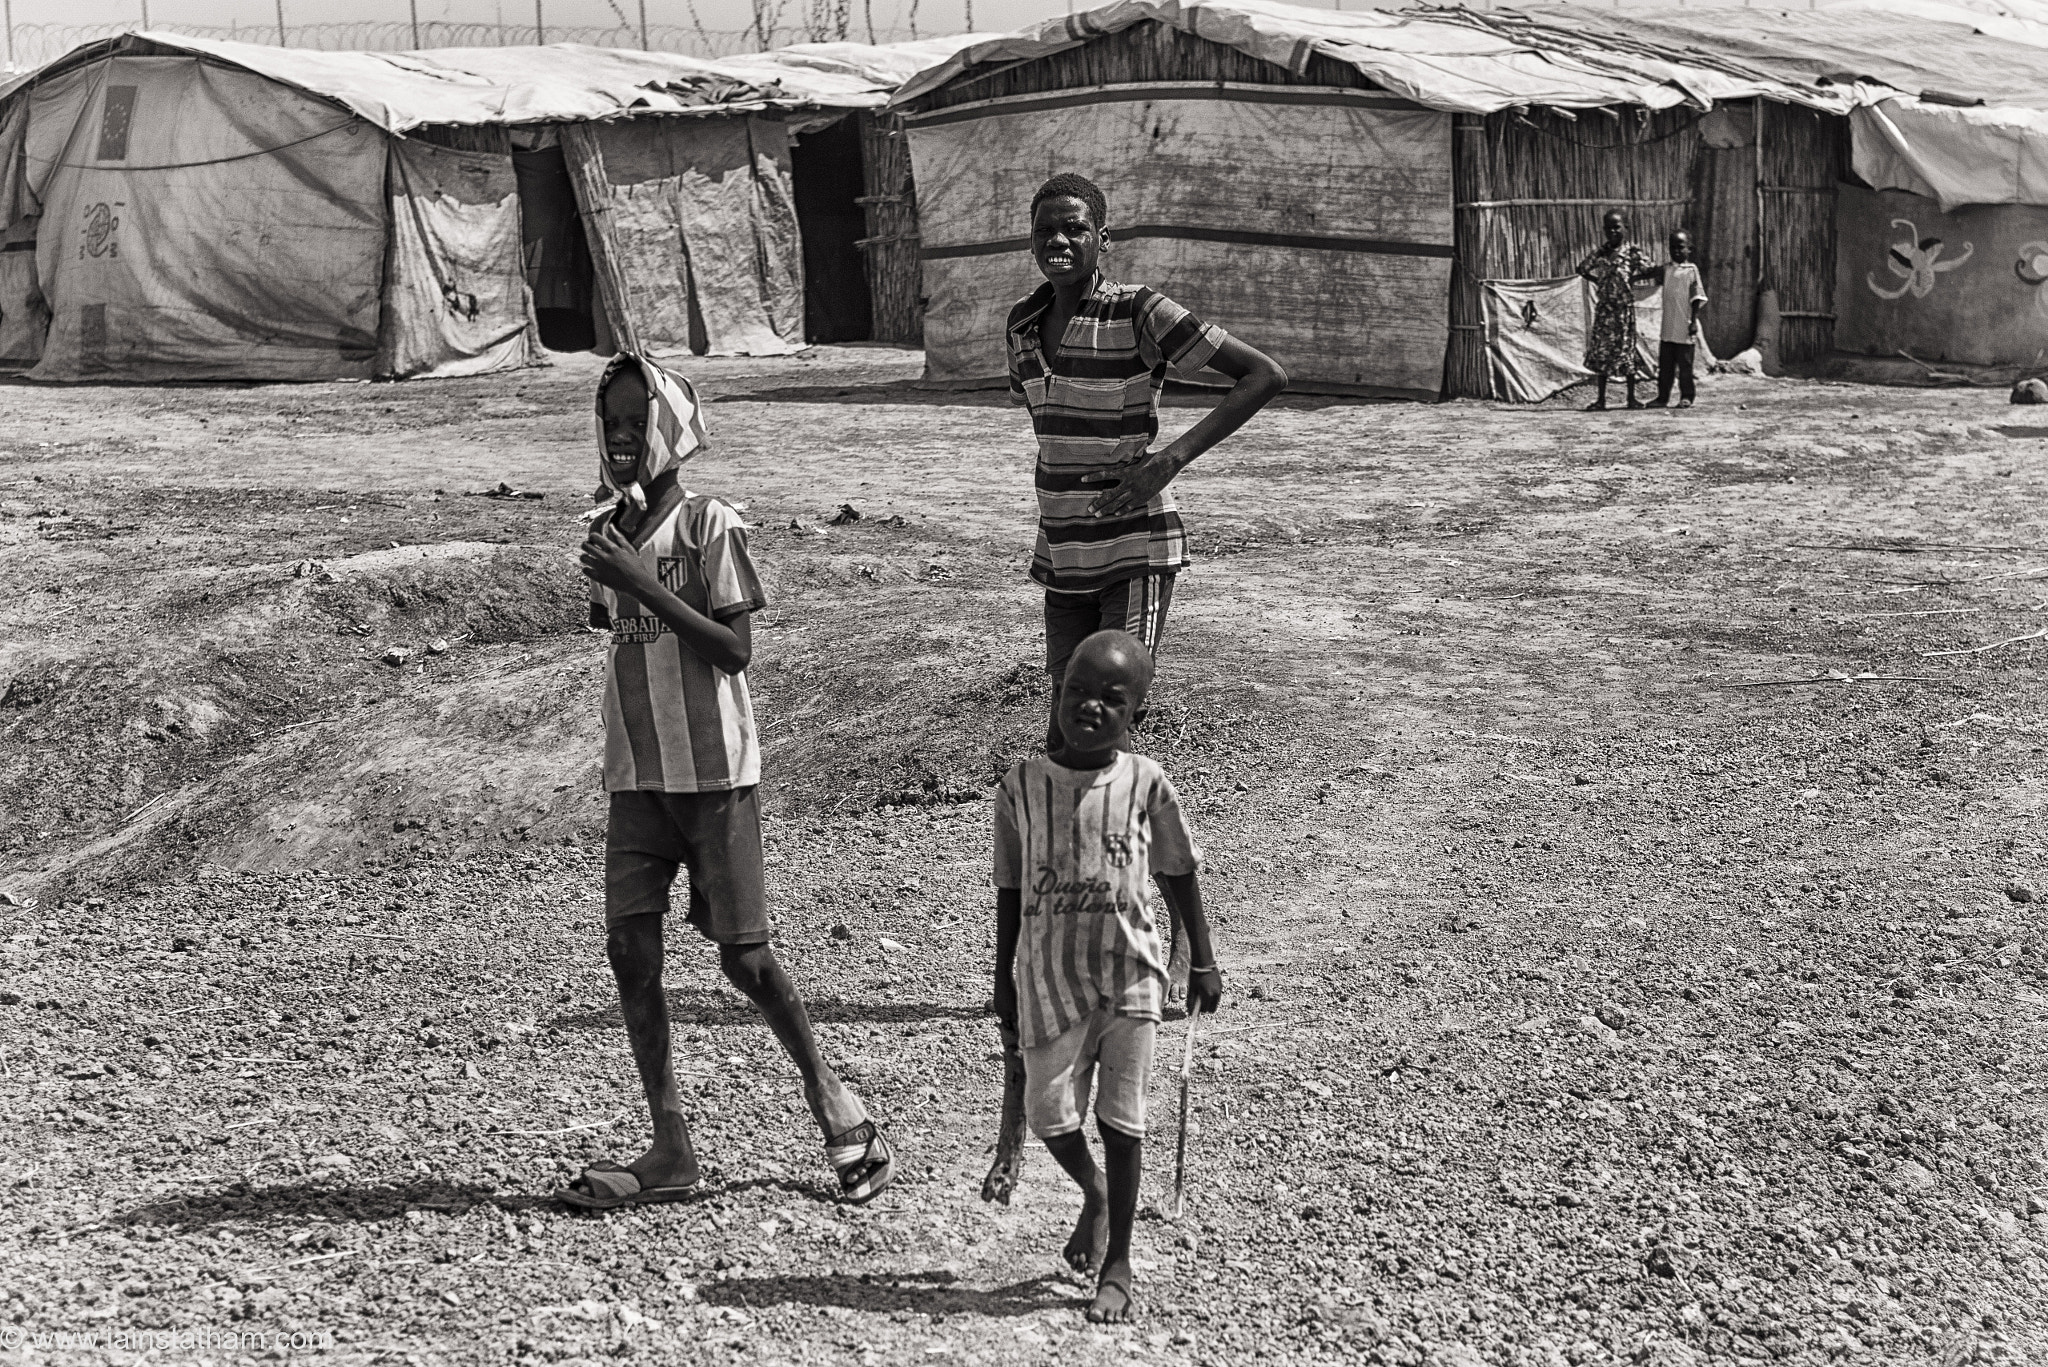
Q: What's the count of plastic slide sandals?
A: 2